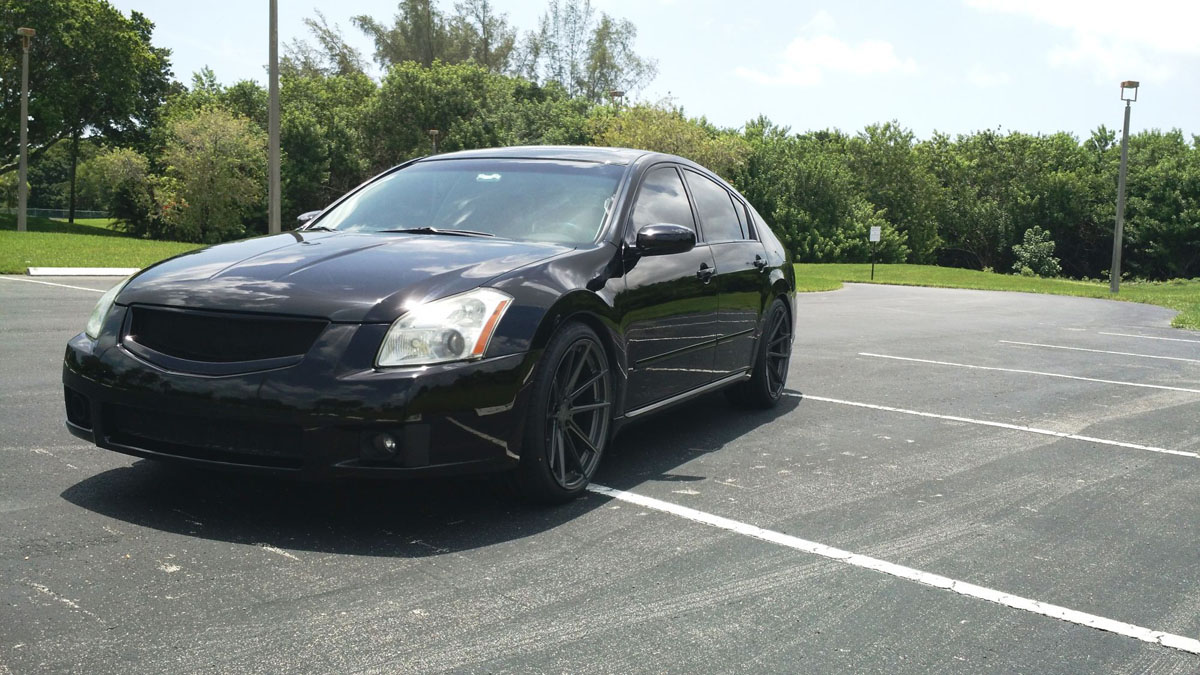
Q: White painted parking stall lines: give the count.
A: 6